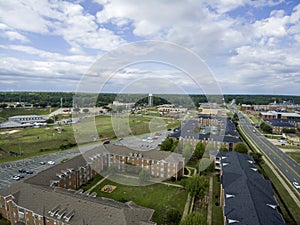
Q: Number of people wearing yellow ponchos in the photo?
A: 0